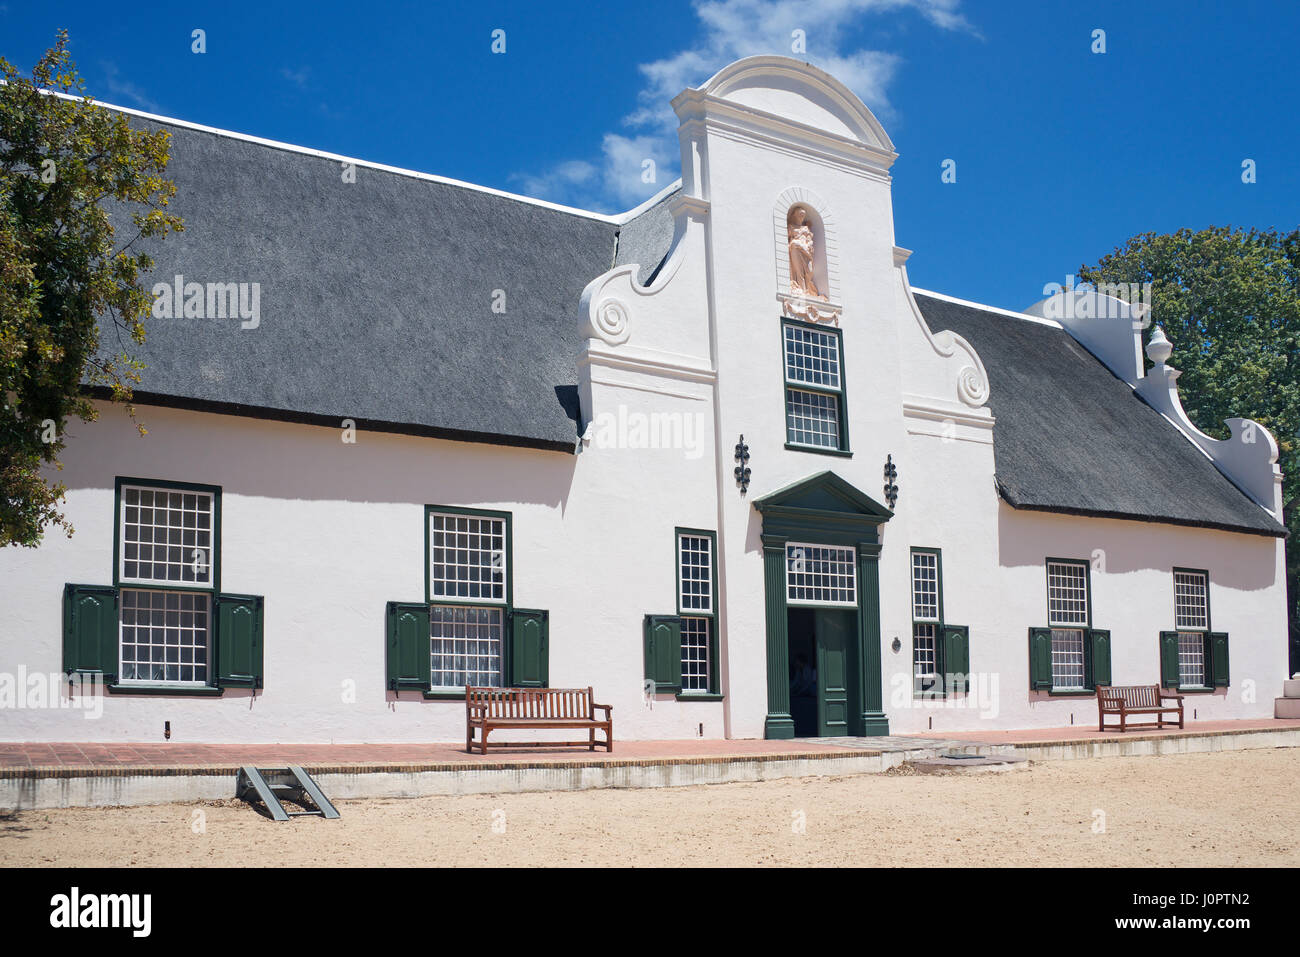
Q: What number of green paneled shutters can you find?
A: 10